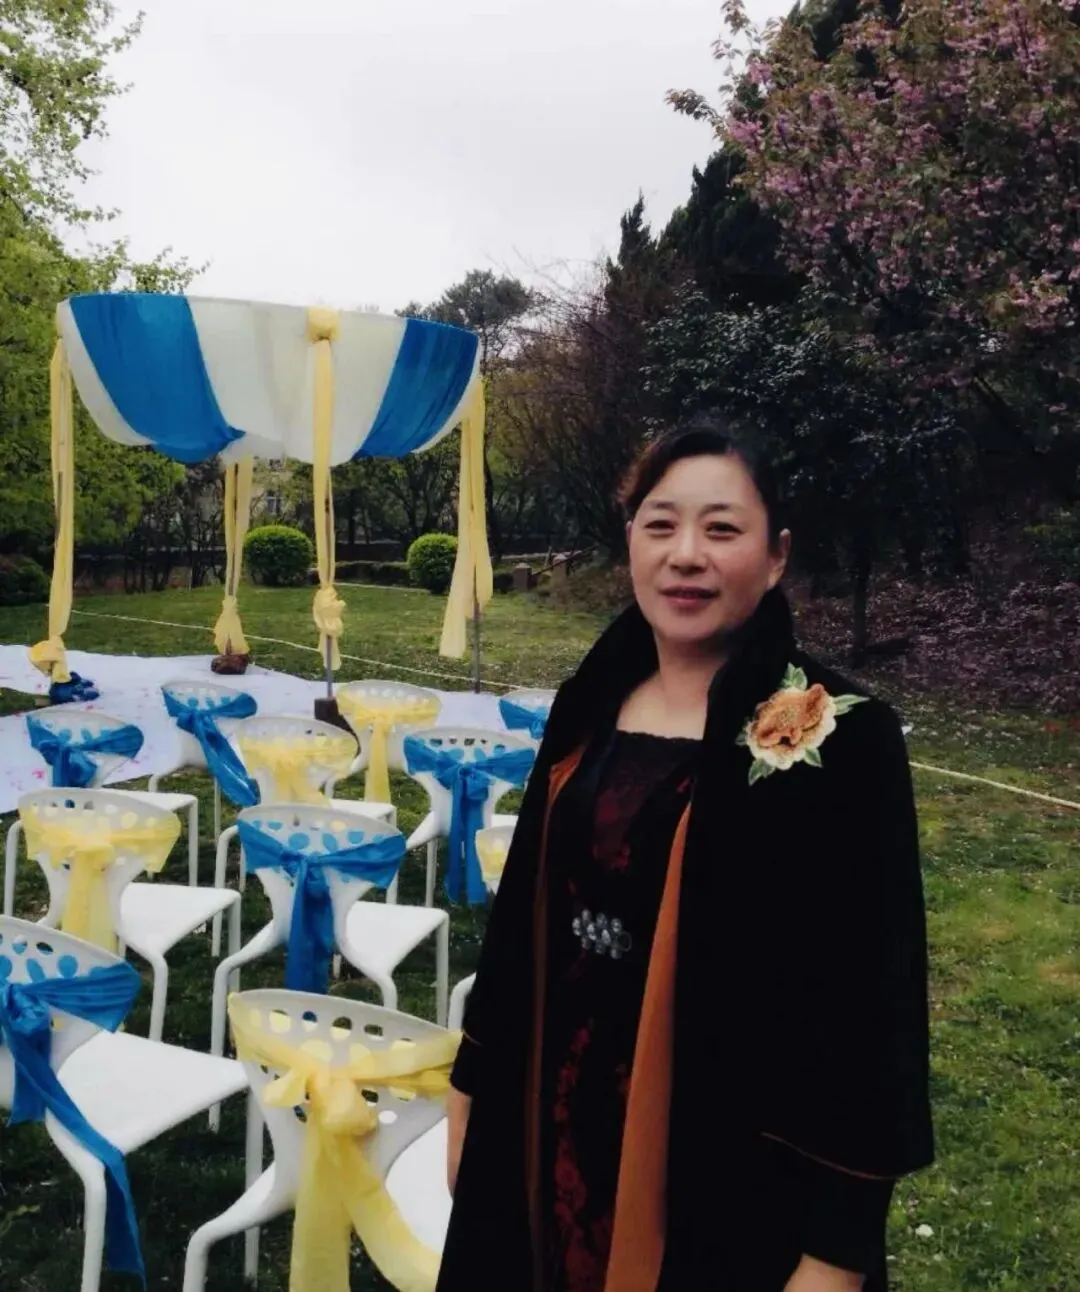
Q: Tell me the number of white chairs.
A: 11